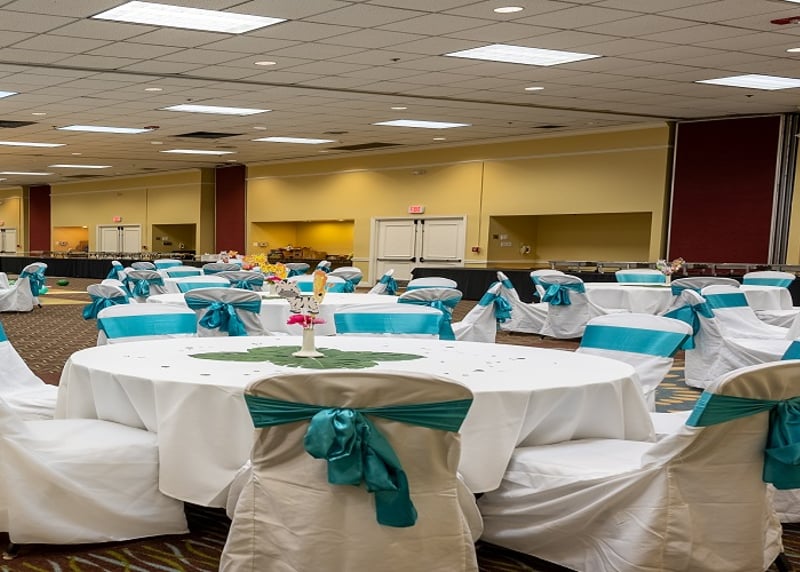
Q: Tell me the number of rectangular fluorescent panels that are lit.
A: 12